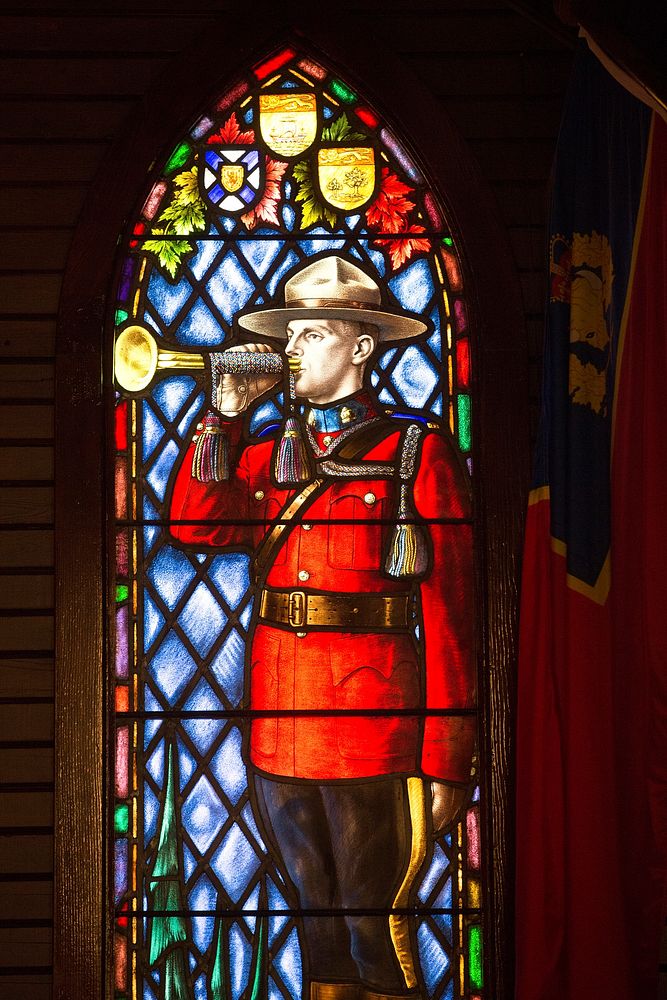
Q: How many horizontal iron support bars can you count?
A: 4